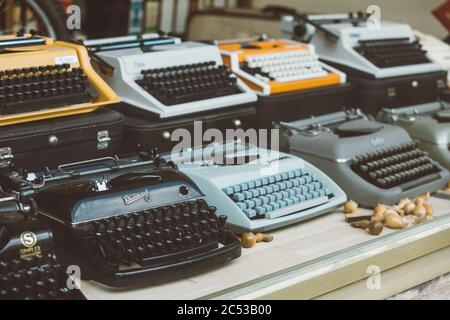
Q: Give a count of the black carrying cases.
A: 4